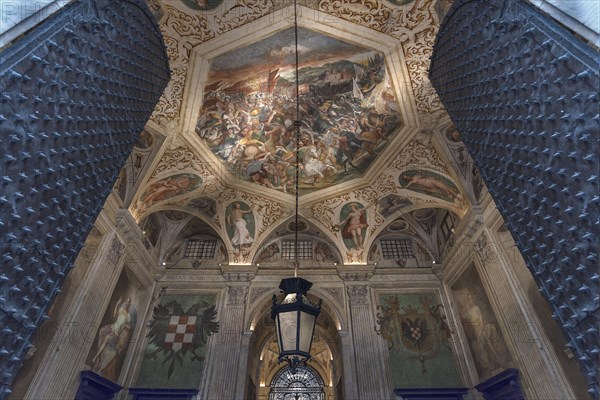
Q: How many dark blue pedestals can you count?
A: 4